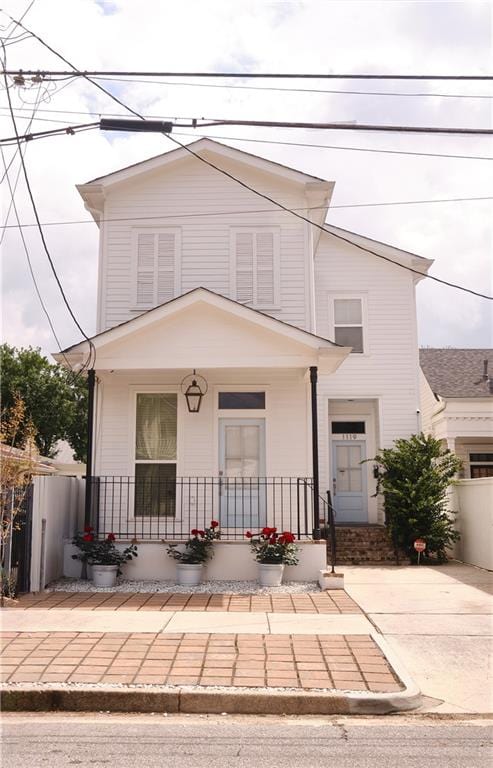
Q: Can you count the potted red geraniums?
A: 3